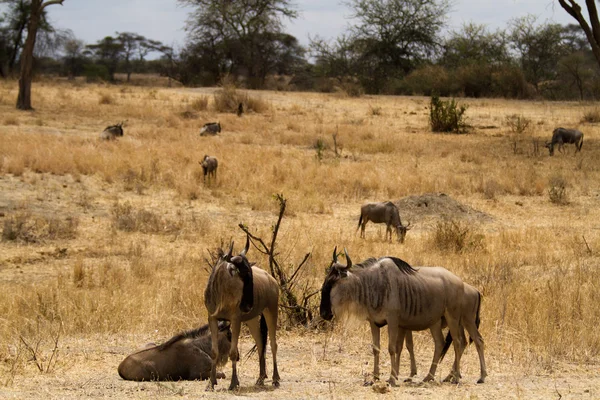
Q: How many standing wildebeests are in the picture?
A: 6